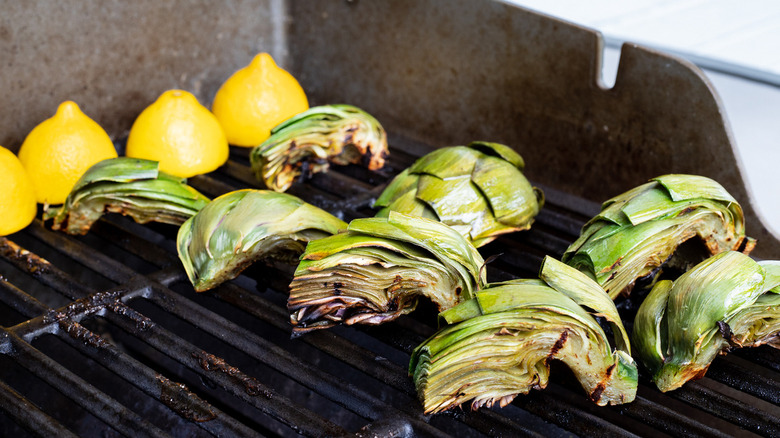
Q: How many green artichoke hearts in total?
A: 8